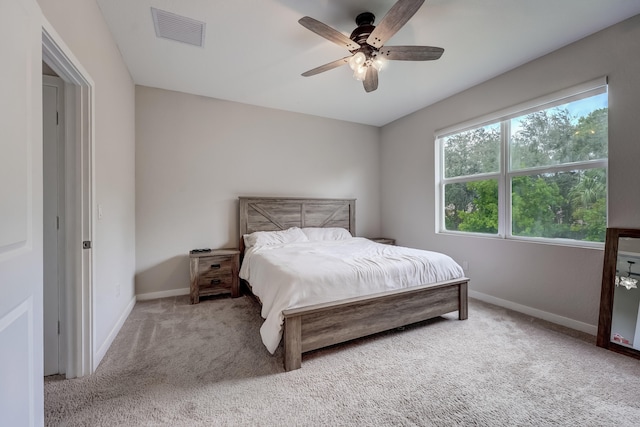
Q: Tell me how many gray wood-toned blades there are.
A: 5